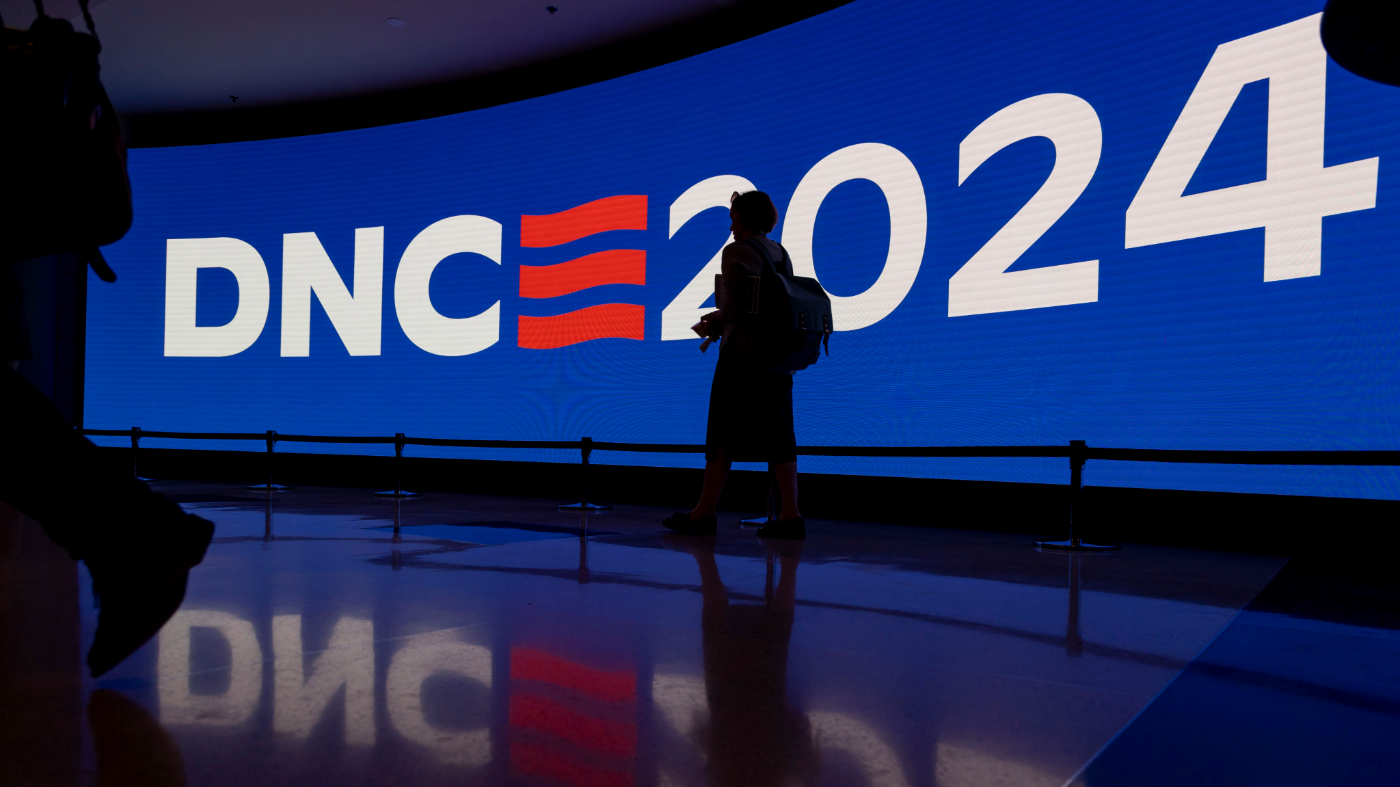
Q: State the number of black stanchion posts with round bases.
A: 6